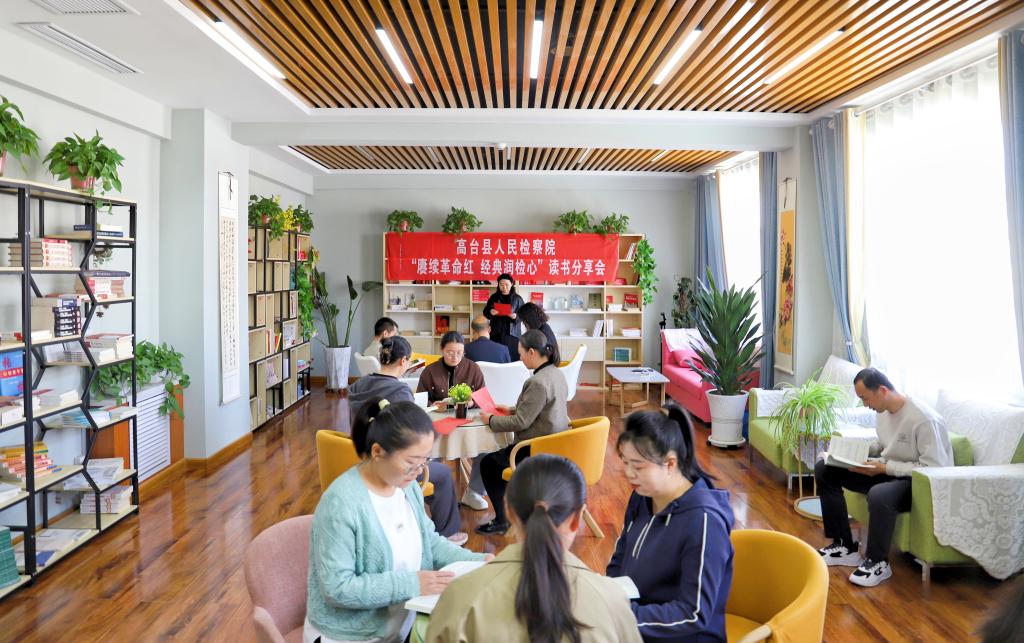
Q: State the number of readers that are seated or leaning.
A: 10